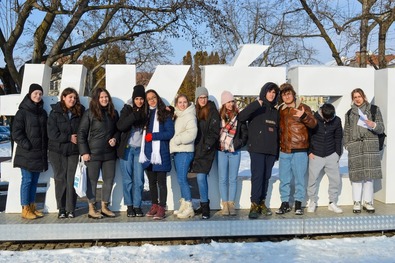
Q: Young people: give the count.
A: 12